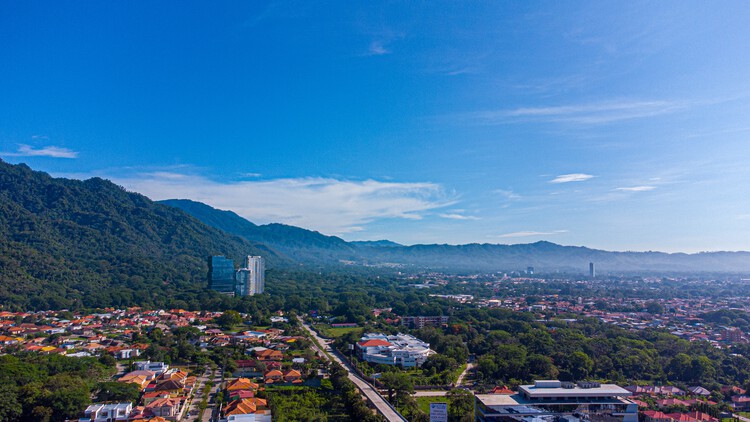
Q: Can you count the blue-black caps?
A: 0